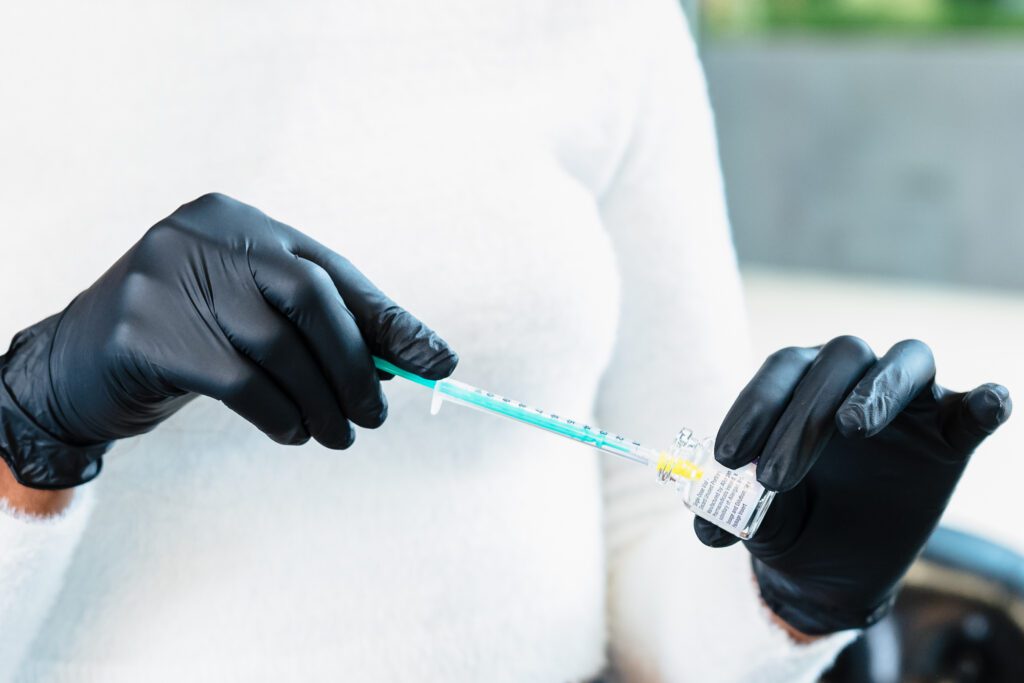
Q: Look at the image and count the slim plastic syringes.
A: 1